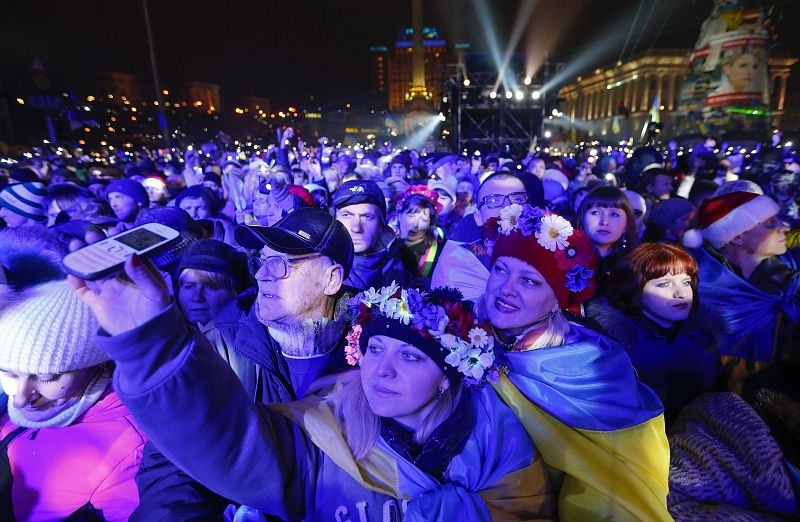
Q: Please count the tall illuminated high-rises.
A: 1